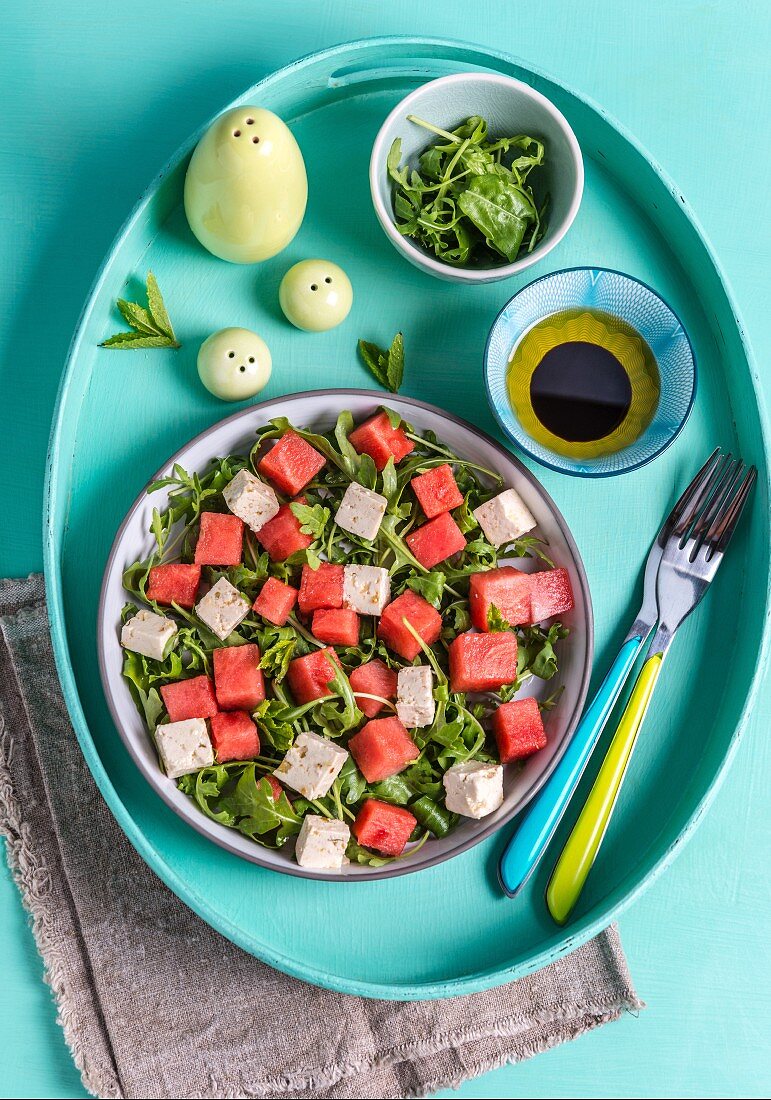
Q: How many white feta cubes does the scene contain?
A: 11